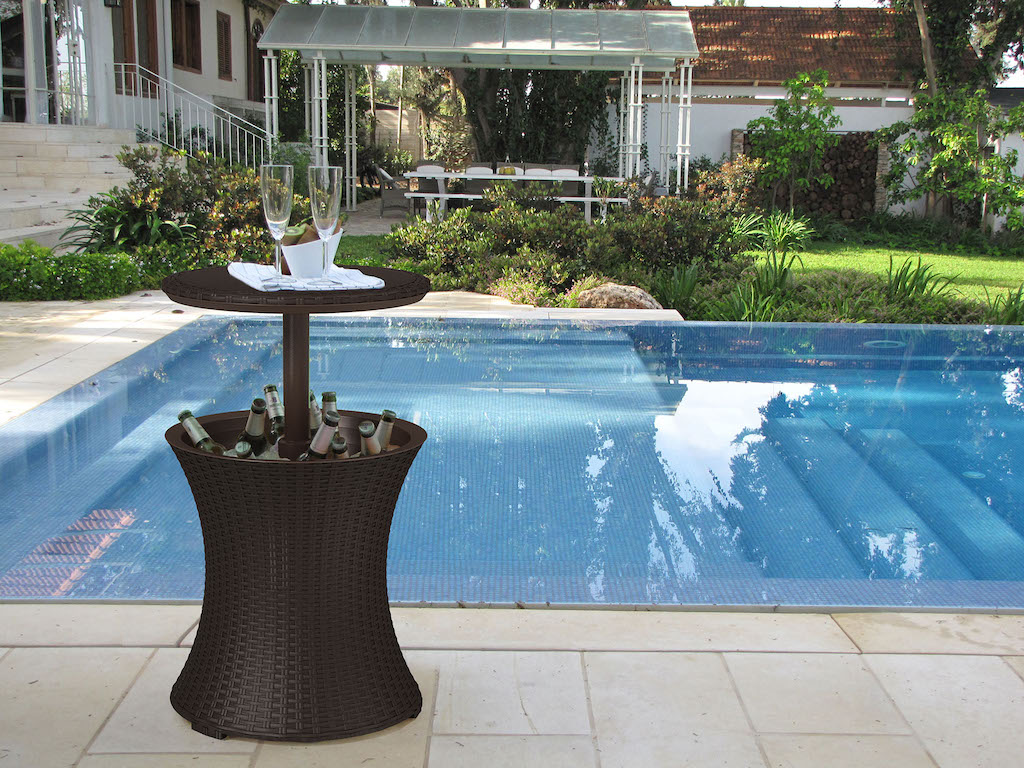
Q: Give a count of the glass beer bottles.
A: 10